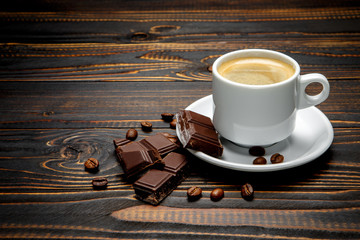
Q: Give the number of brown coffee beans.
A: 12